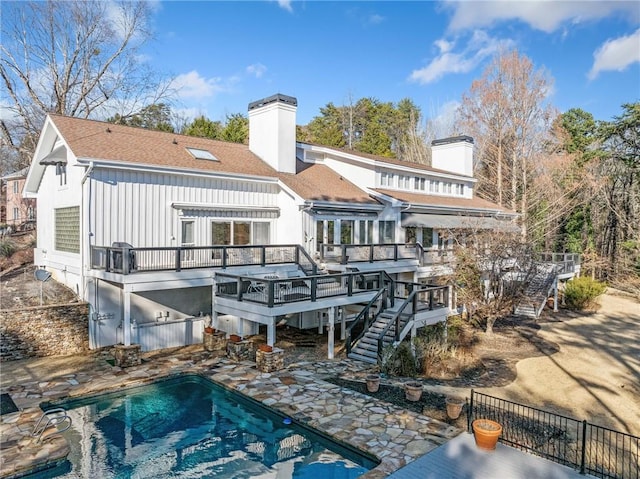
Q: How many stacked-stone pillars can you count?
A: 4